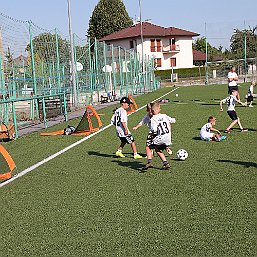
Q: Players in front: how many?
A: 3